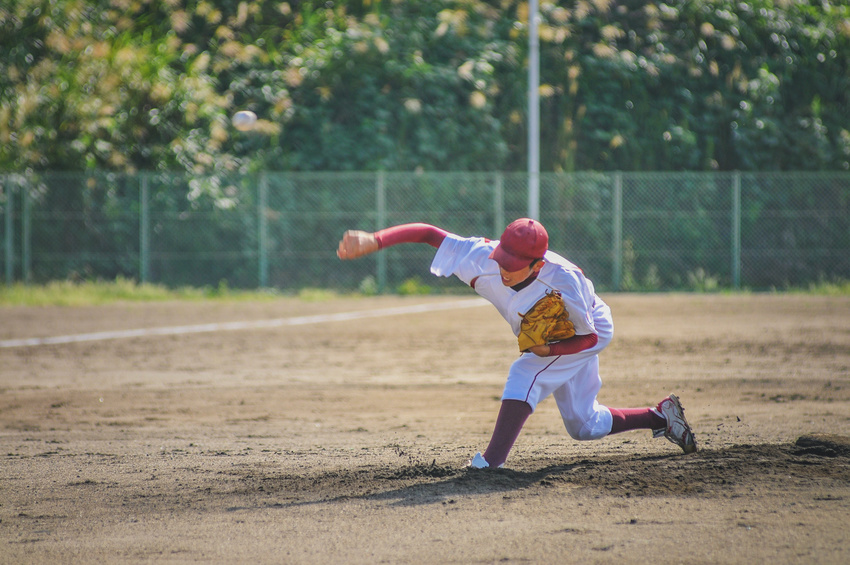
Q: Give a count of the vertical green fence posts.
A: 8